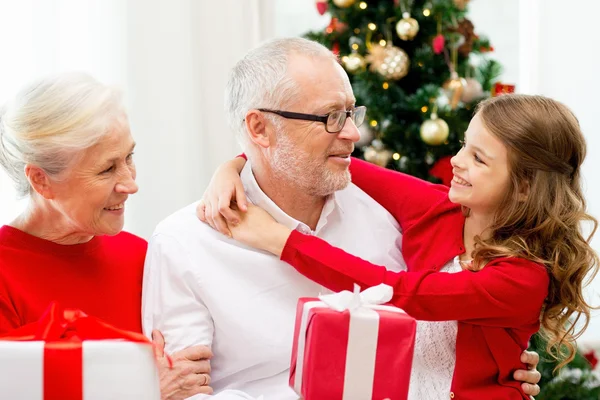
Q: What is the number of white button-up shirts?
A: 1